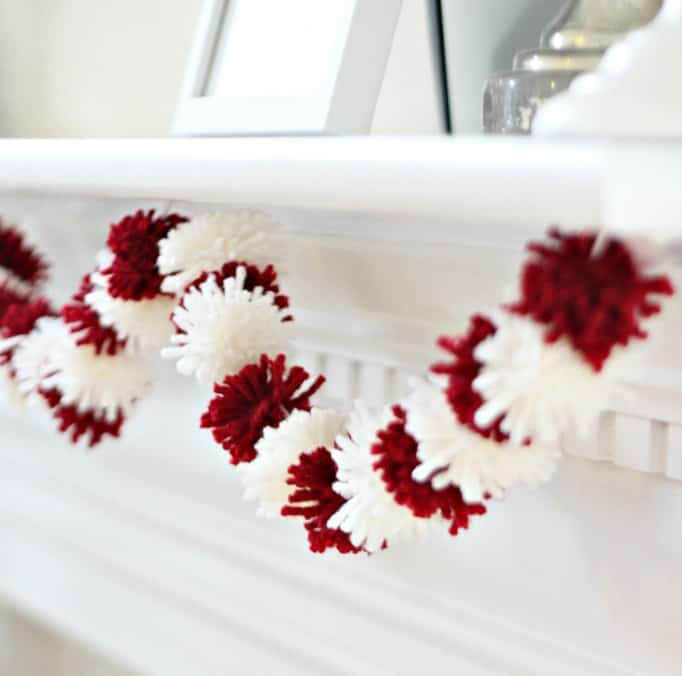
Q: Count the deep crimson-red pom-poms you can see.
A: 11